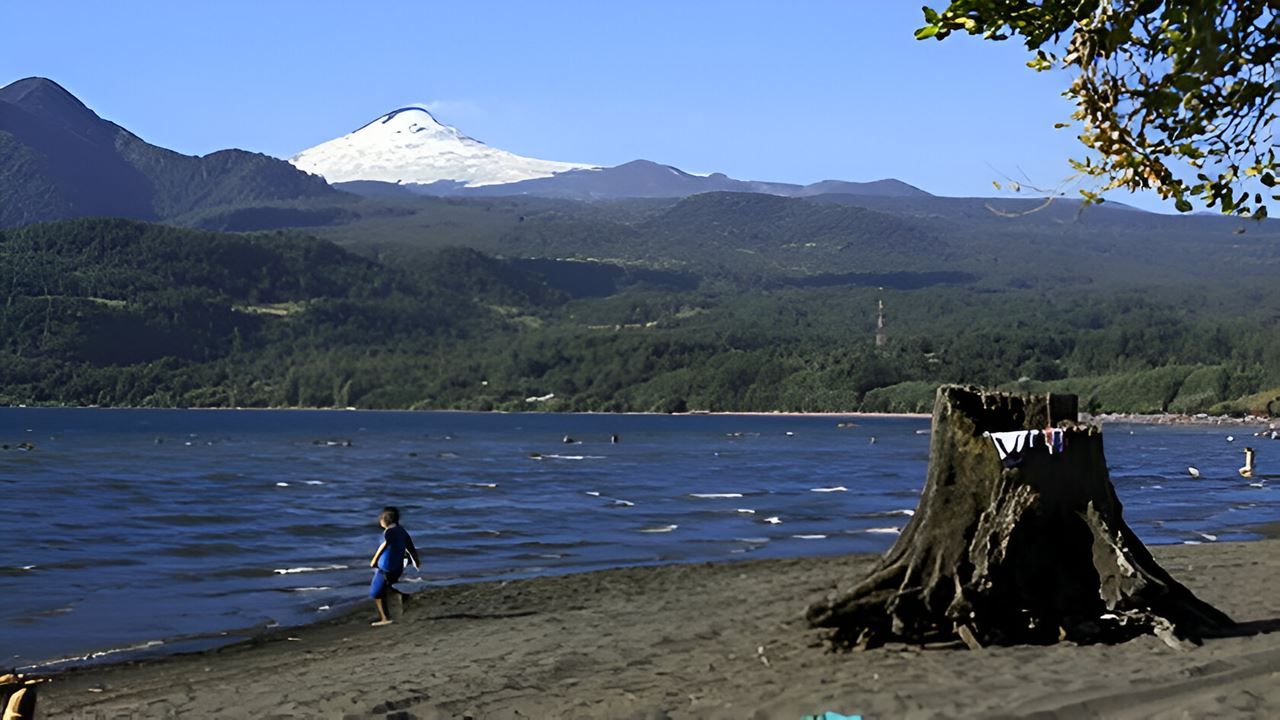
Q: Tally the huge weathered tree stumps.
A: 1